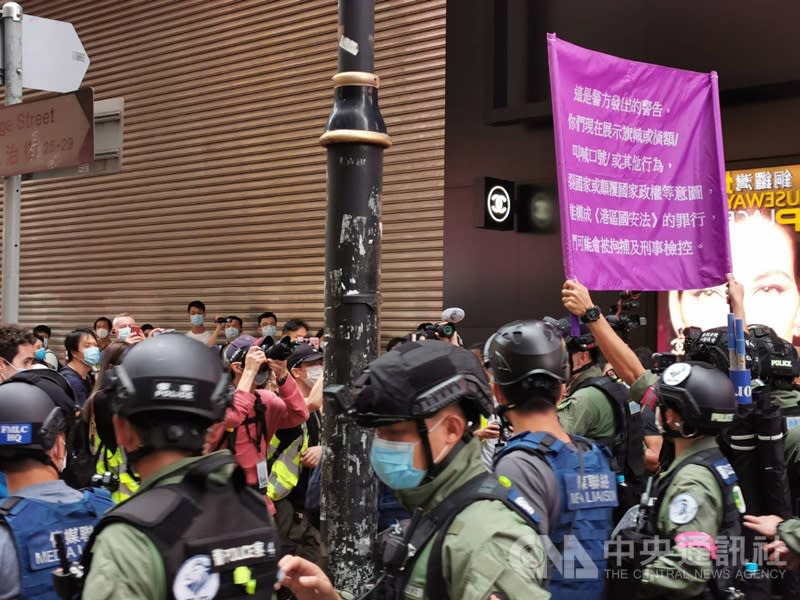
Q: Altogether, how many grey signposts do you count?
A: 1